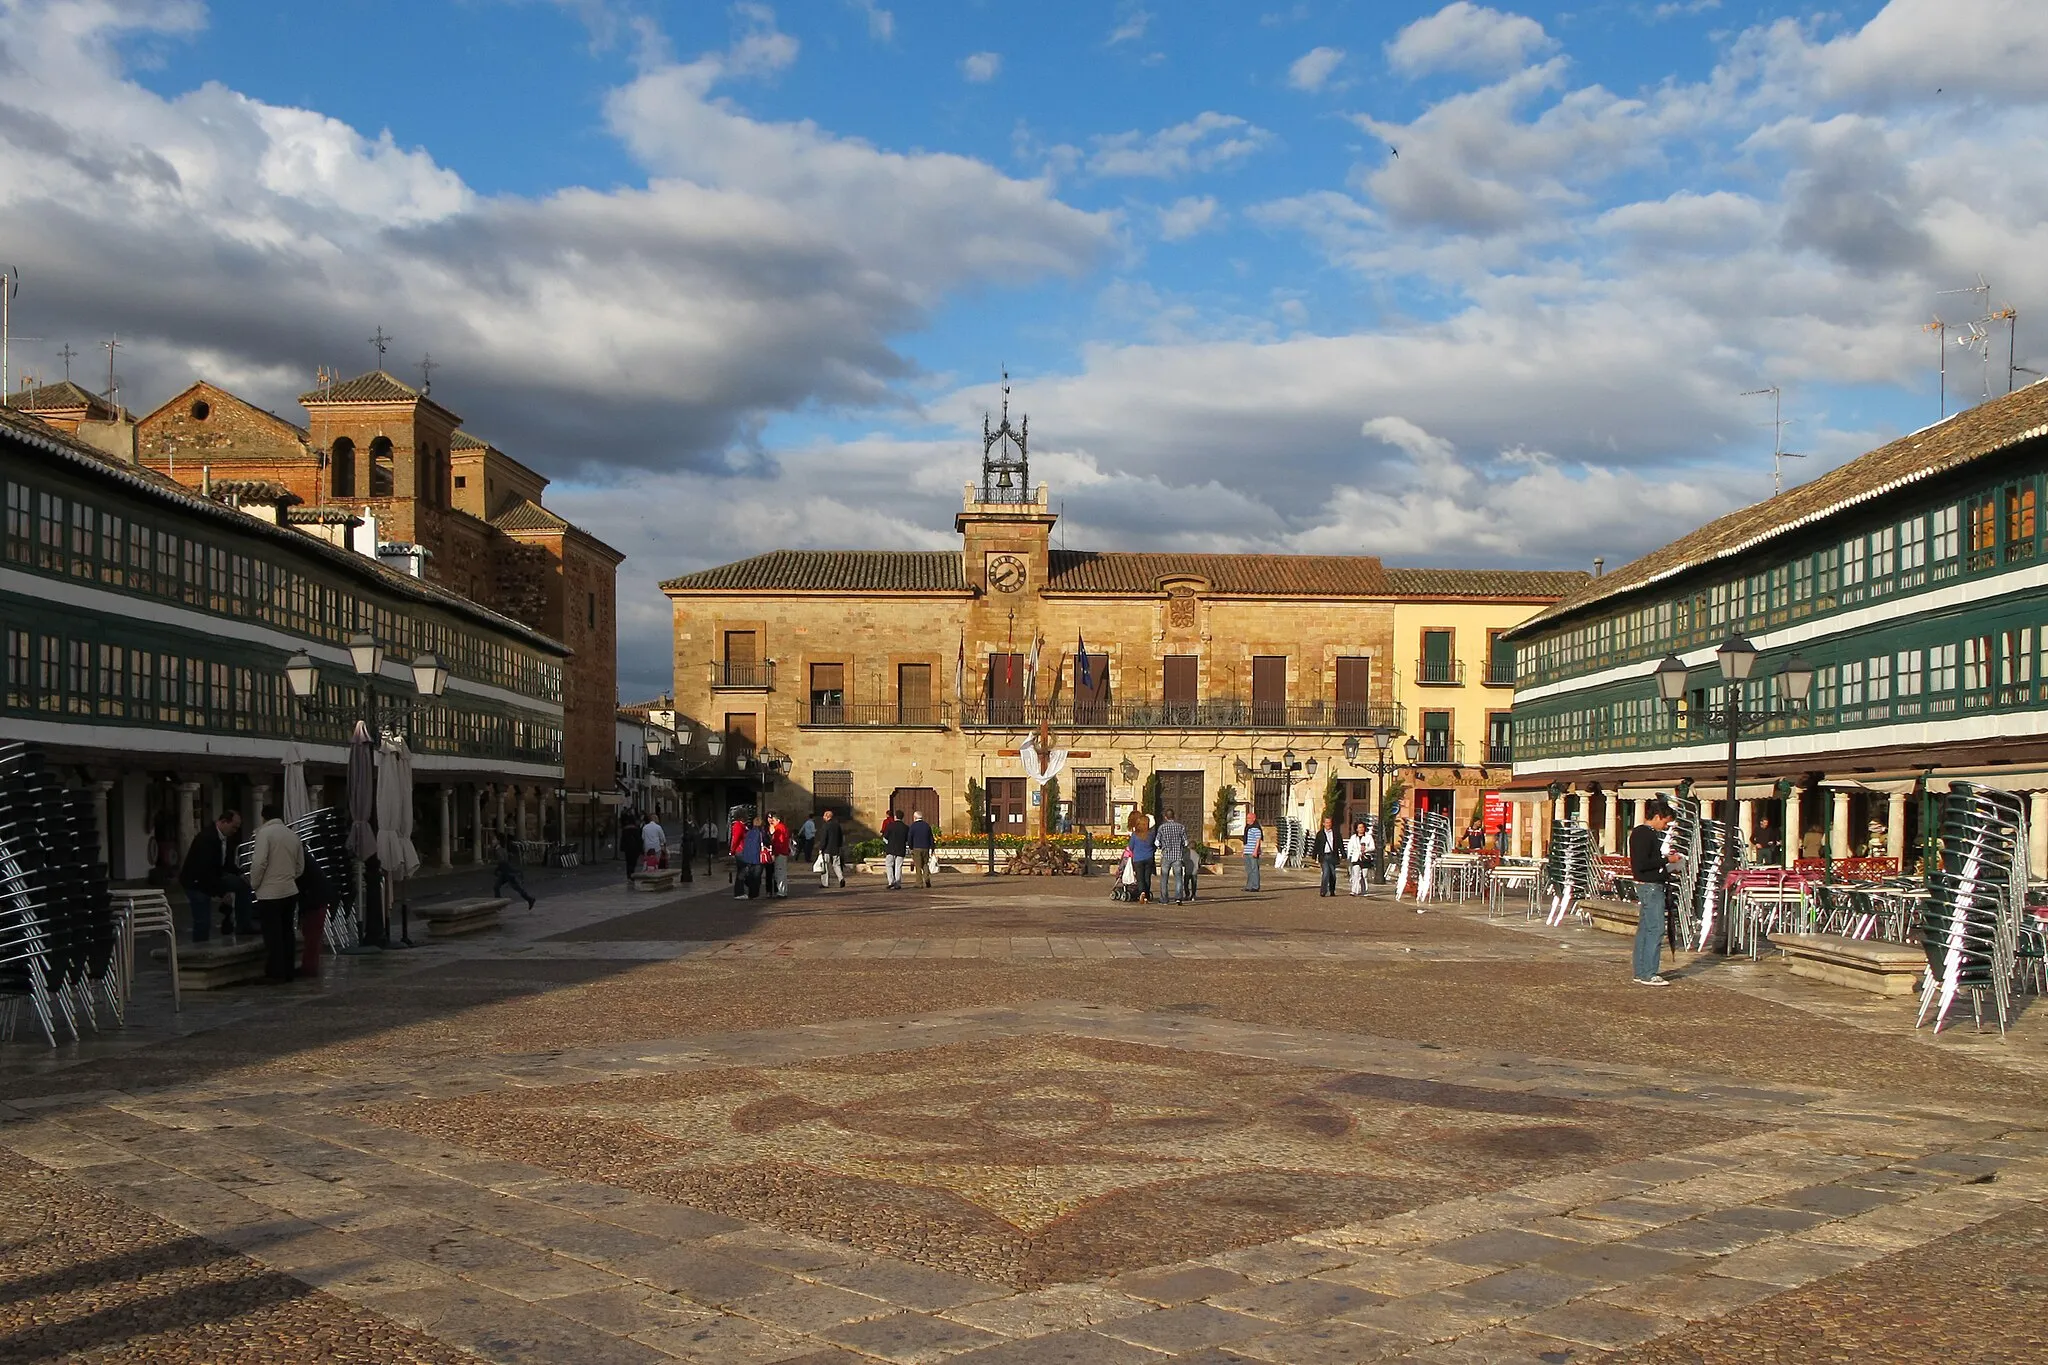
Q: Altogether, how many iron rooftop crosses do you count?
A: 3